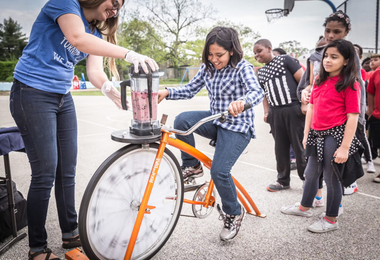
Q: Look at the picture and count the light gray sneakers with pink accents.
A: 2